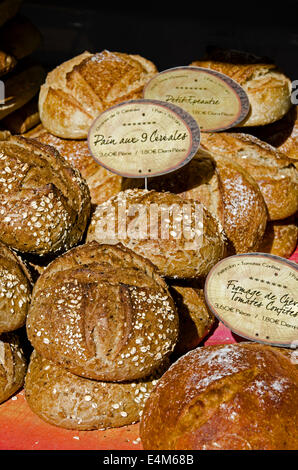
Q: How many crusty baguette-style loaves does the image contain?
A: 0